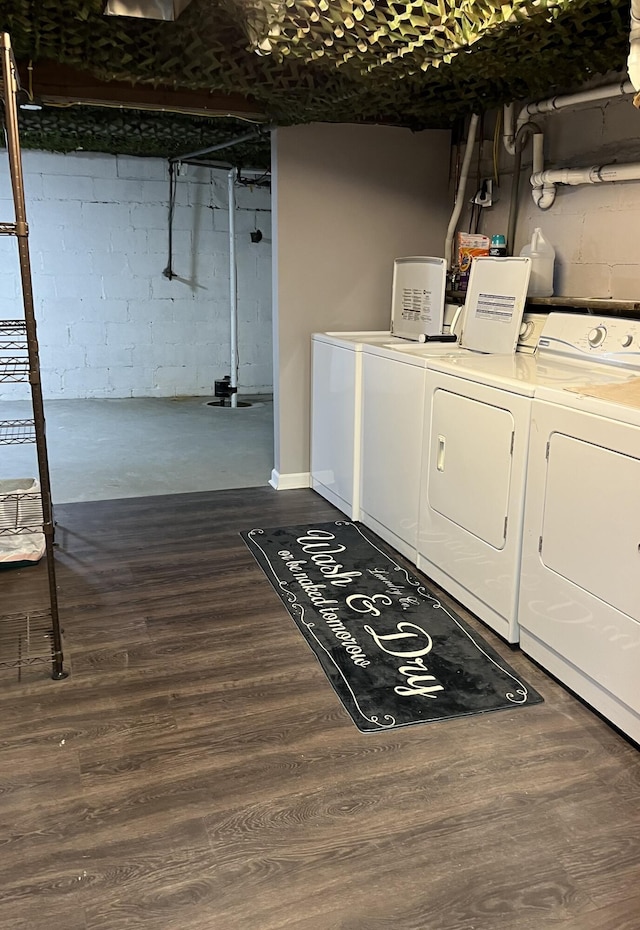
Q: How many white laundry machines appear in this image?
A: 4